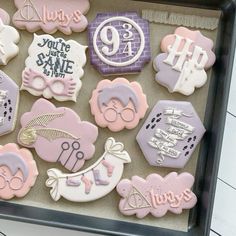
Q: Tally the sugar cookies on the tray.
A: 12